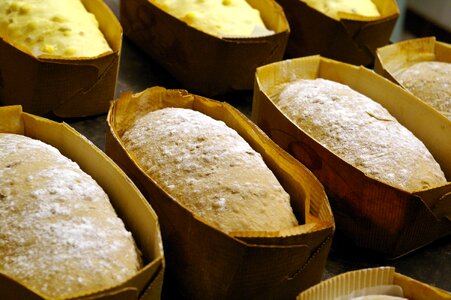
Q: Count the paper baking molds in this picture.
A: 8